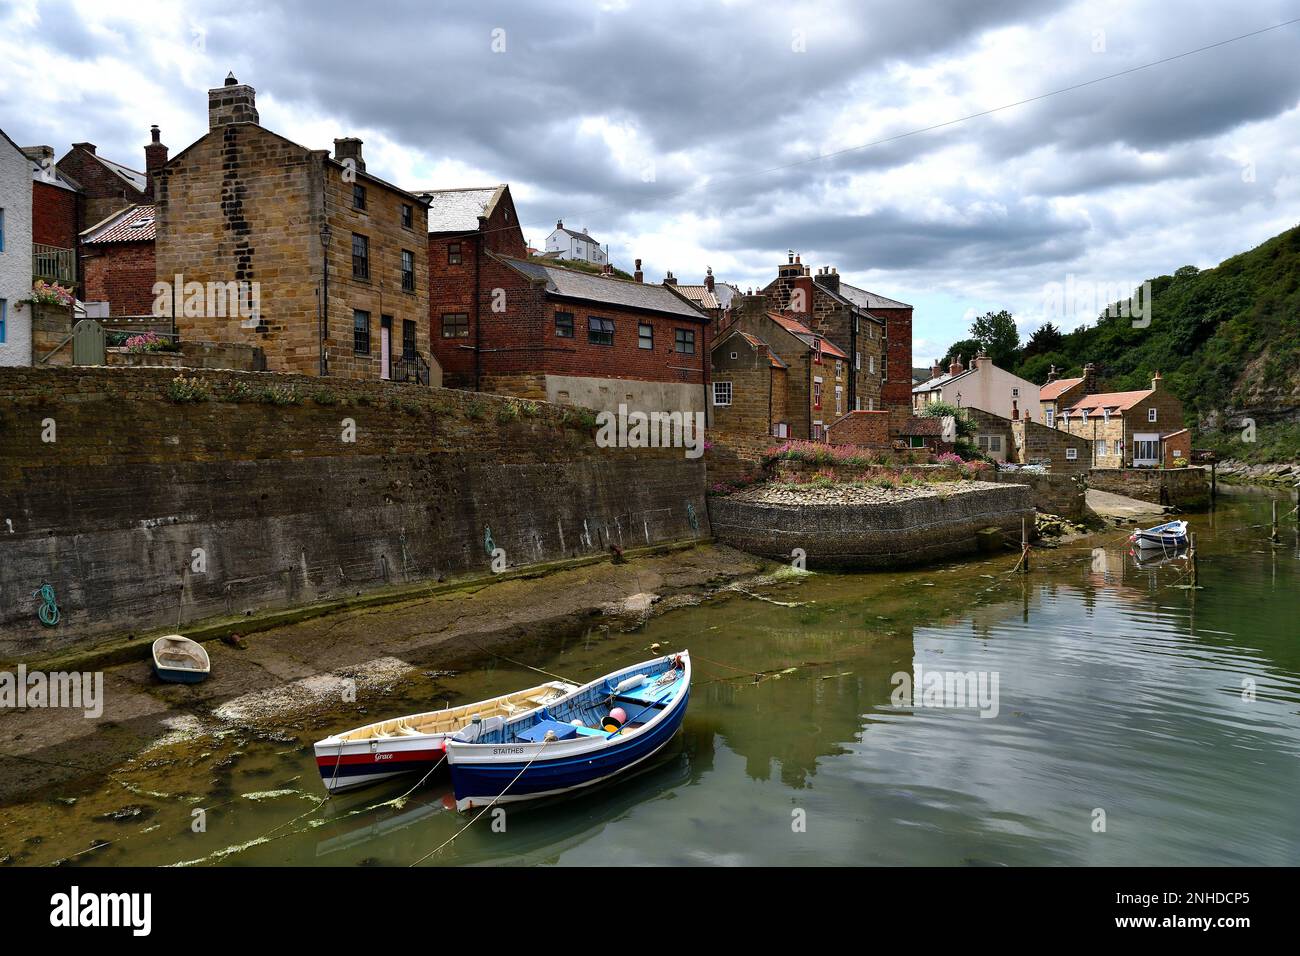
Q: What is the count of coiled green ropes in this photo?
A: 3